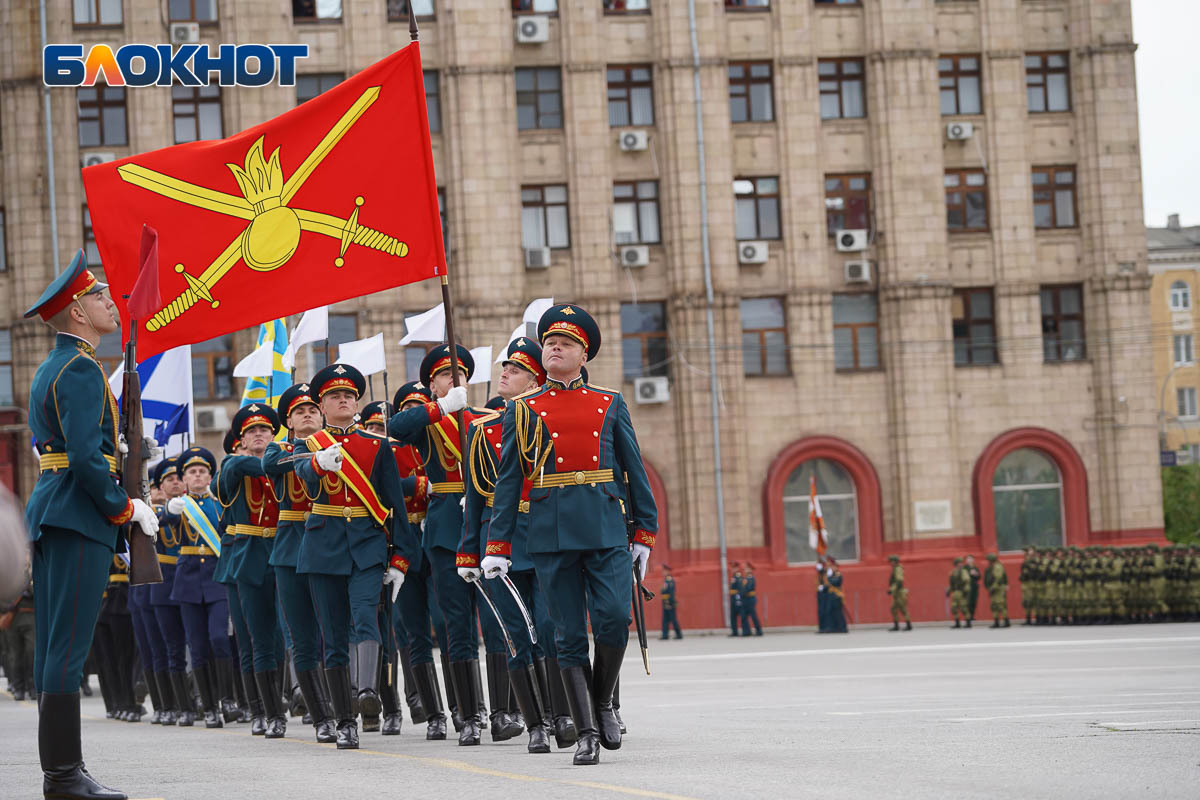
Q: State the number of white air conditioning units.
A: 12